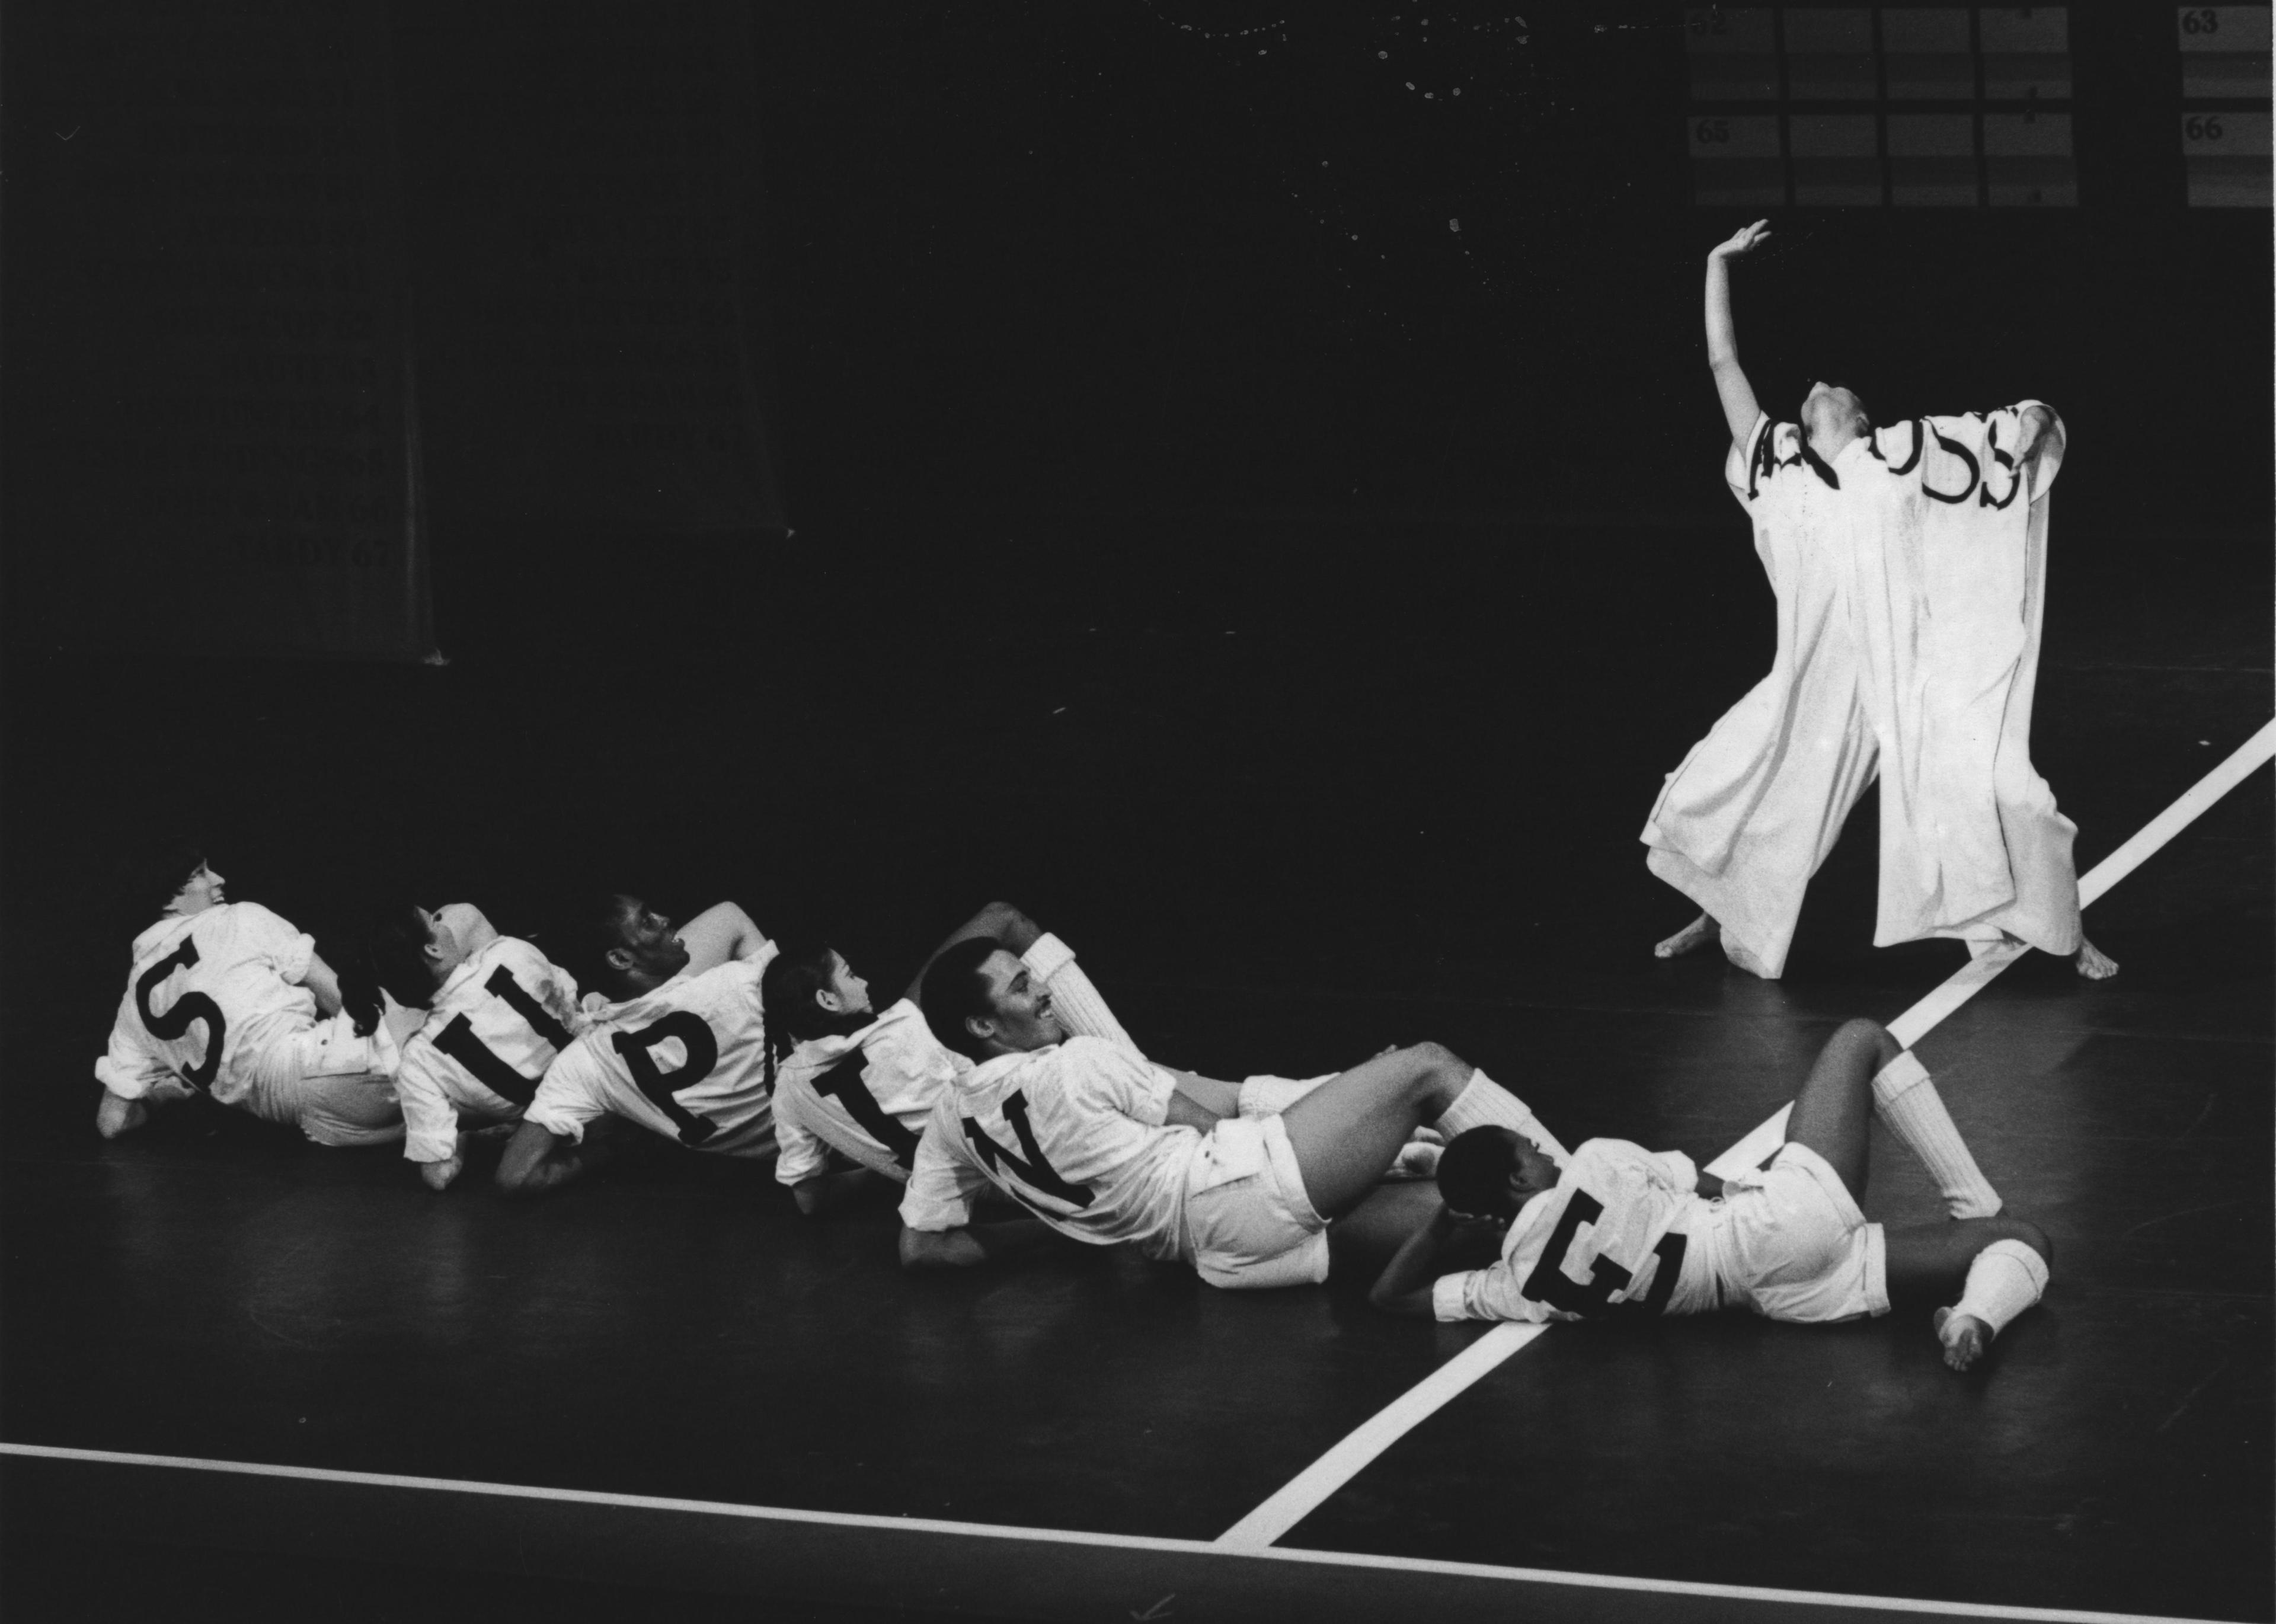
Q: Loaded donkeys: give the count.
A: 0